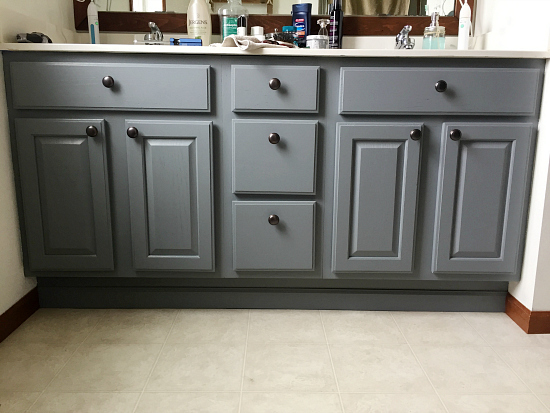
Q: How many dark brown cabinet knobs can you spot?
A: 9